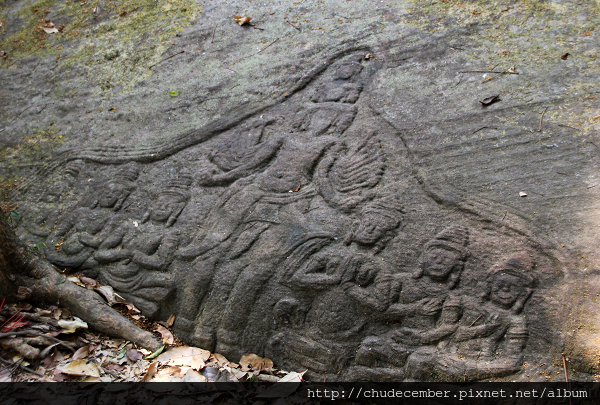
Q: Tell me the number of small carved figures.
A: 6